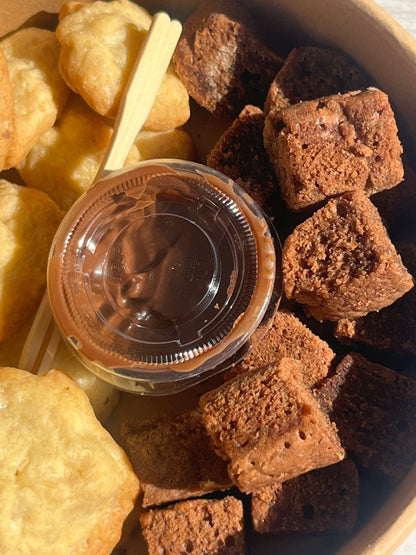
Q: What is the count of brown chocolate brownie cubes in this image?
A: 13